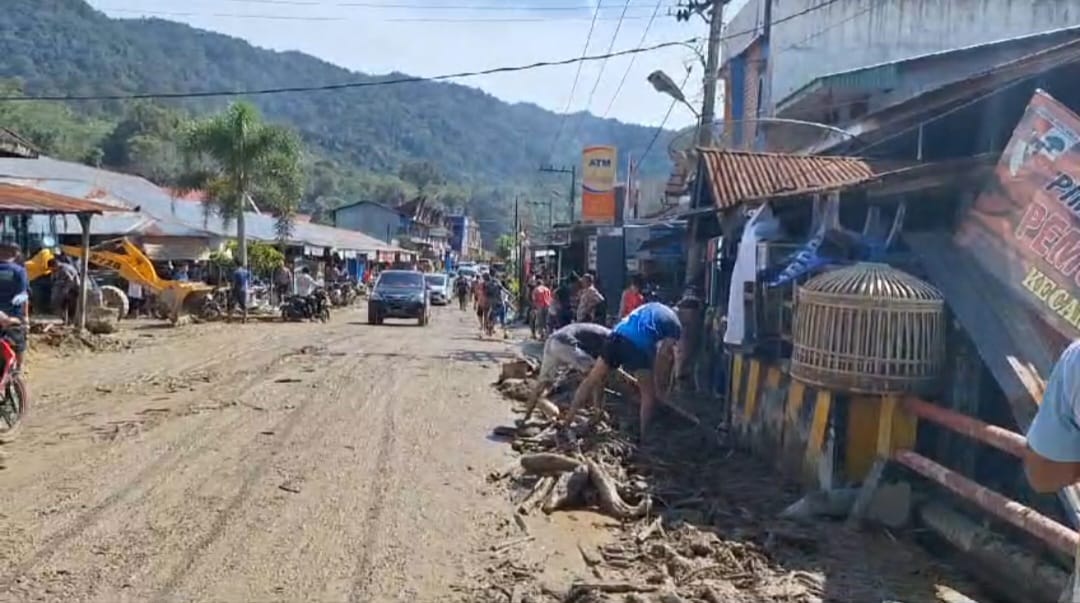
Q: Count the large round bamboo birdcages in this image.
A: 1